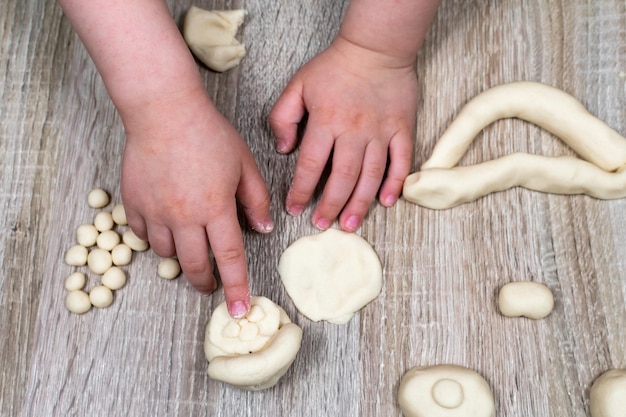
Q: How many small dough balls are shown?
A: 14